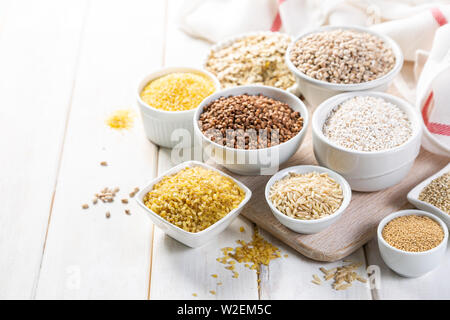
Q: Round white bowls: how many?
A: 7